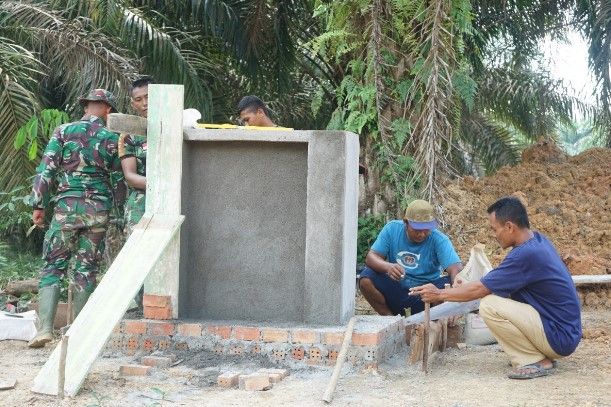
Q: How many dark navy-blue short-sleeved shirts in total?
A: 1